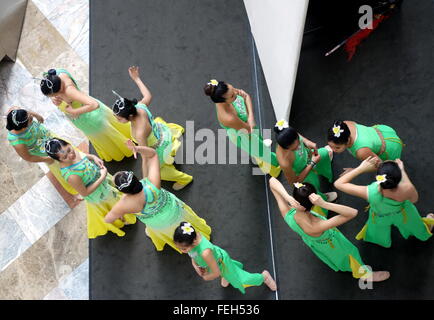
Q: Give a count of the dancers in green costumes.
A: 11